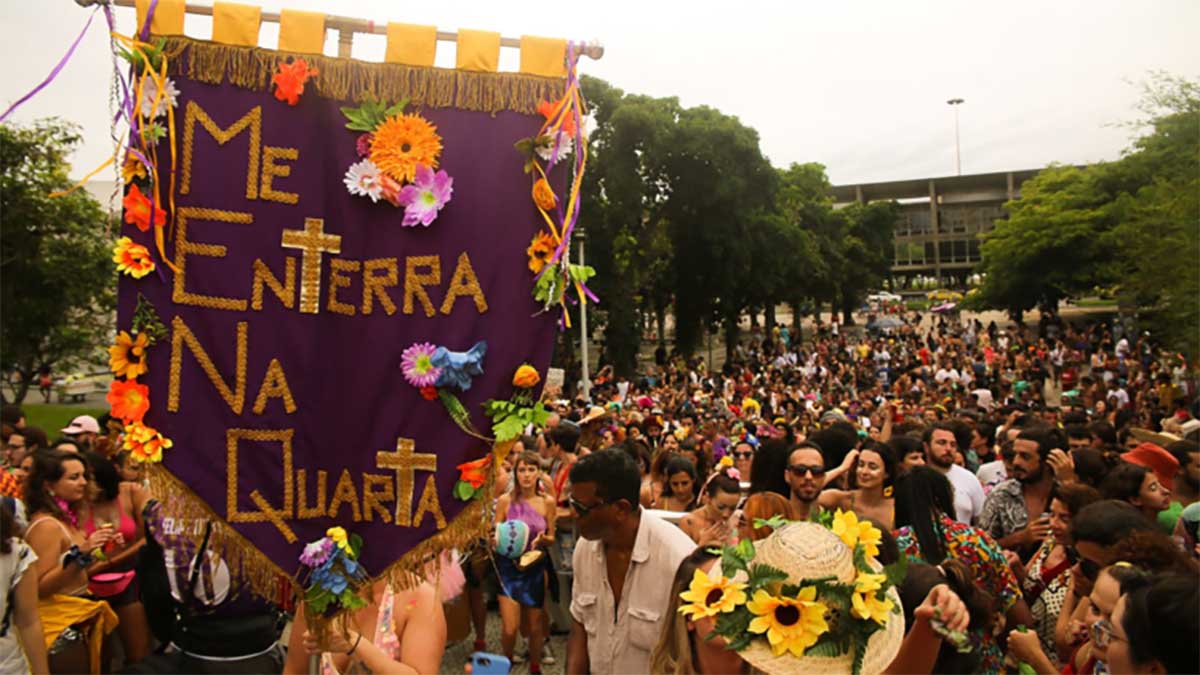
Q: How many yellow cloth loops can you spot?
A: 6